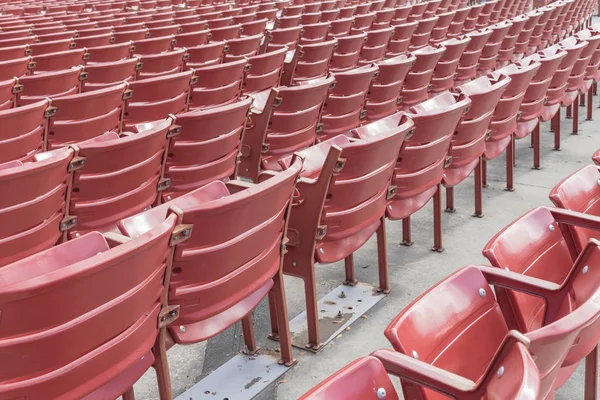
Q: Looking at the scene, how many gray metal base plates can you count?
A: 2